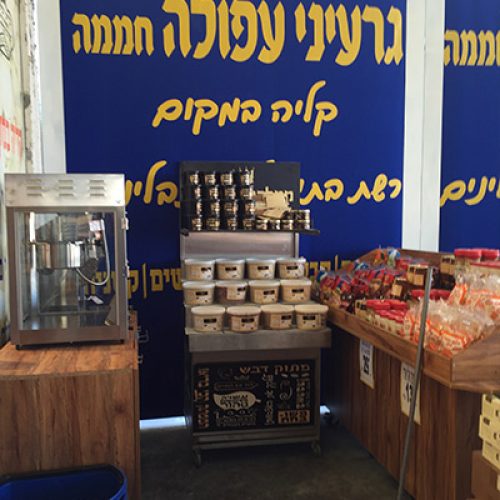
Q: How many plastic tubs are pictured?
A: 12